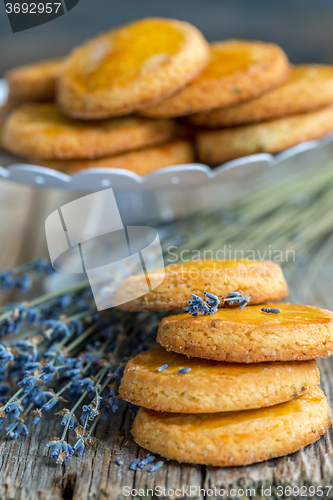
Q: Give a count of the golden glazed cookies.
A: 11